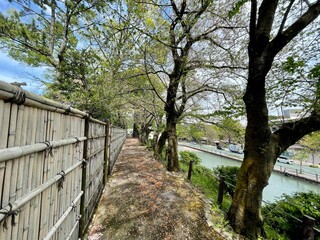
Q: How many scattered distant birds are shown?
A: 0